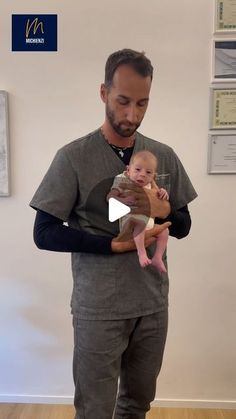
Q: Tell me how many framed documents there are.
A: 4